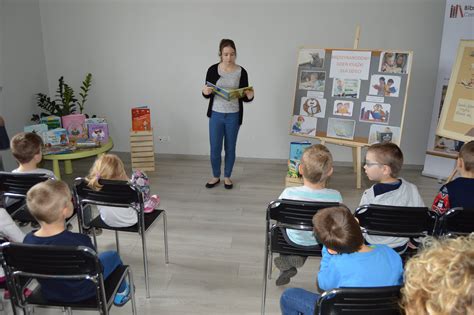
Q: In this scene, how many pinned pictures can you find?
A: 11